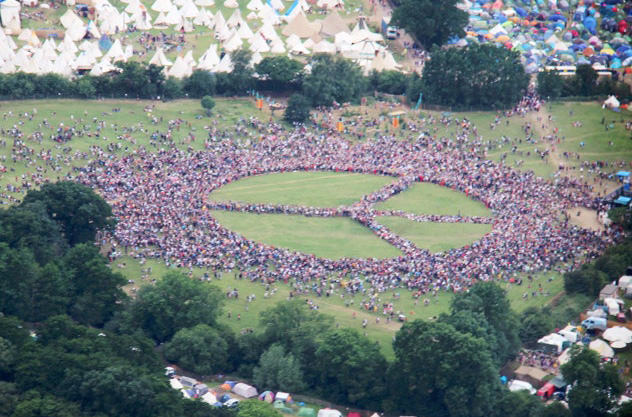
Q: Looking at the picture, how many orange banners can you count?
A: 3